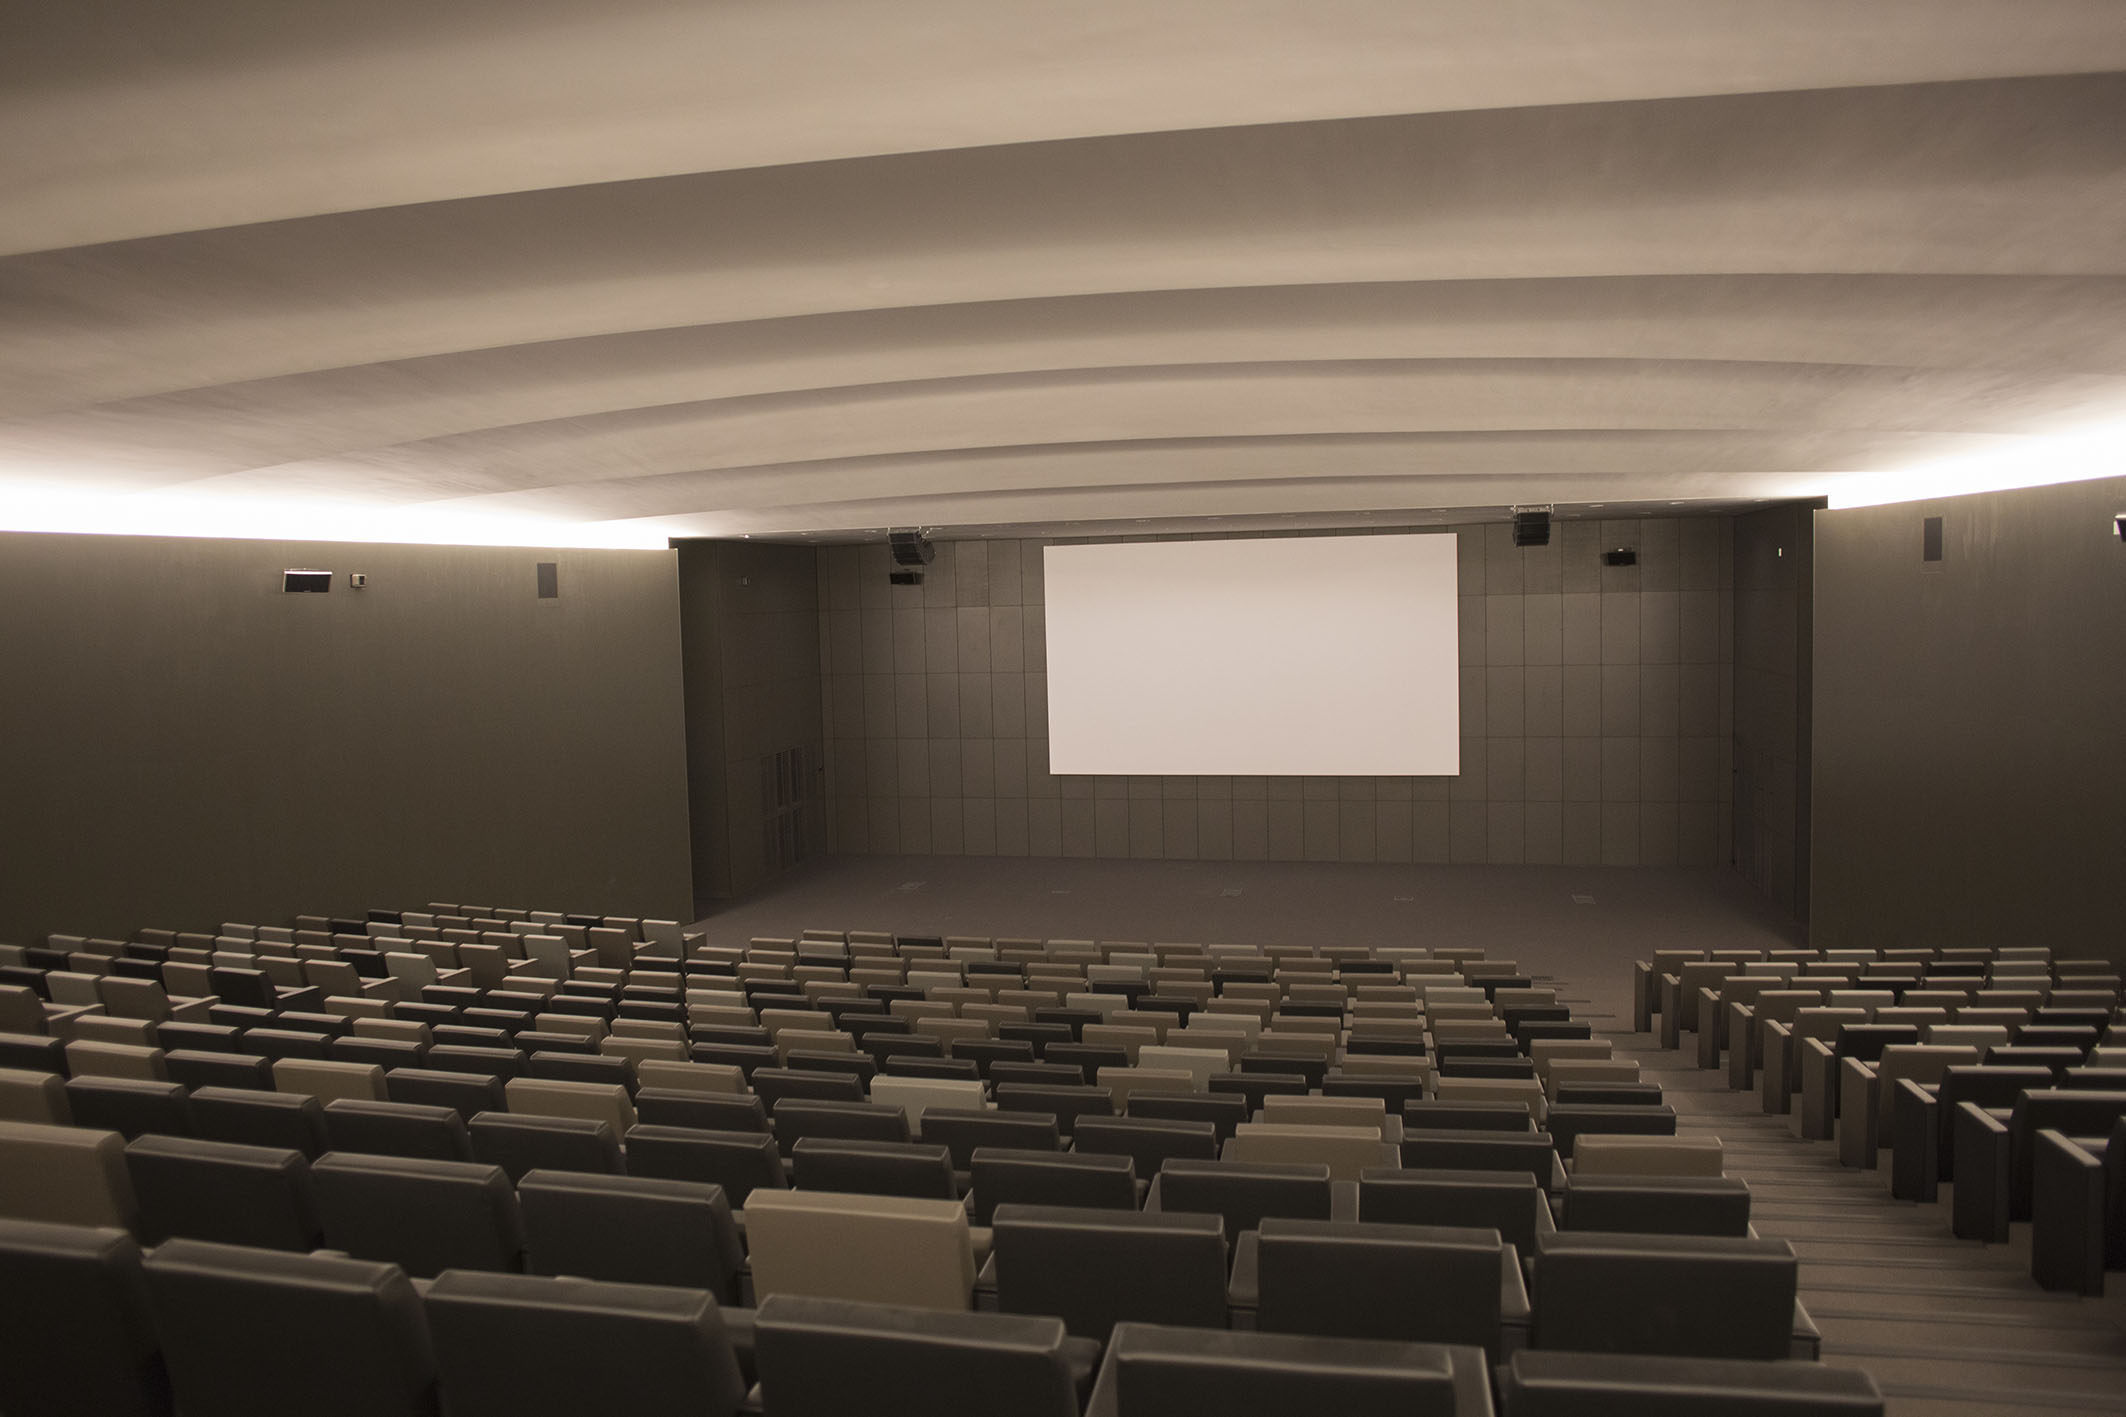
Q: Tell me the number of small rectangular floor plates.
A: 5